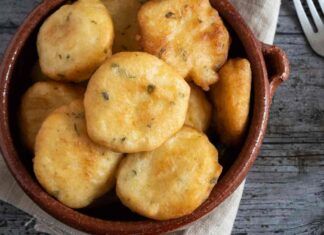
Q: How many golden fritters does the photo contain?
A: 9